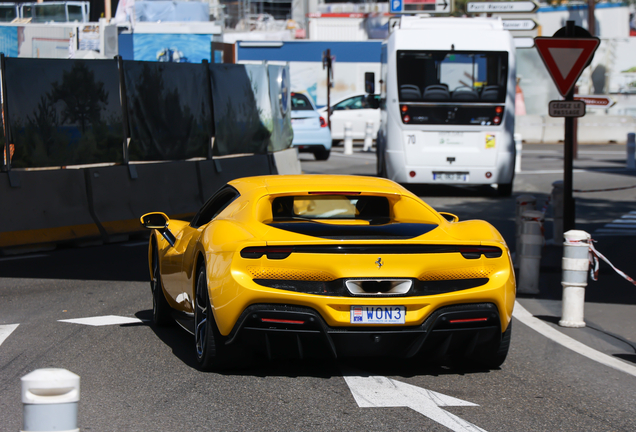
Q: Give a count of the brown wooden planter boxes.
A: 0